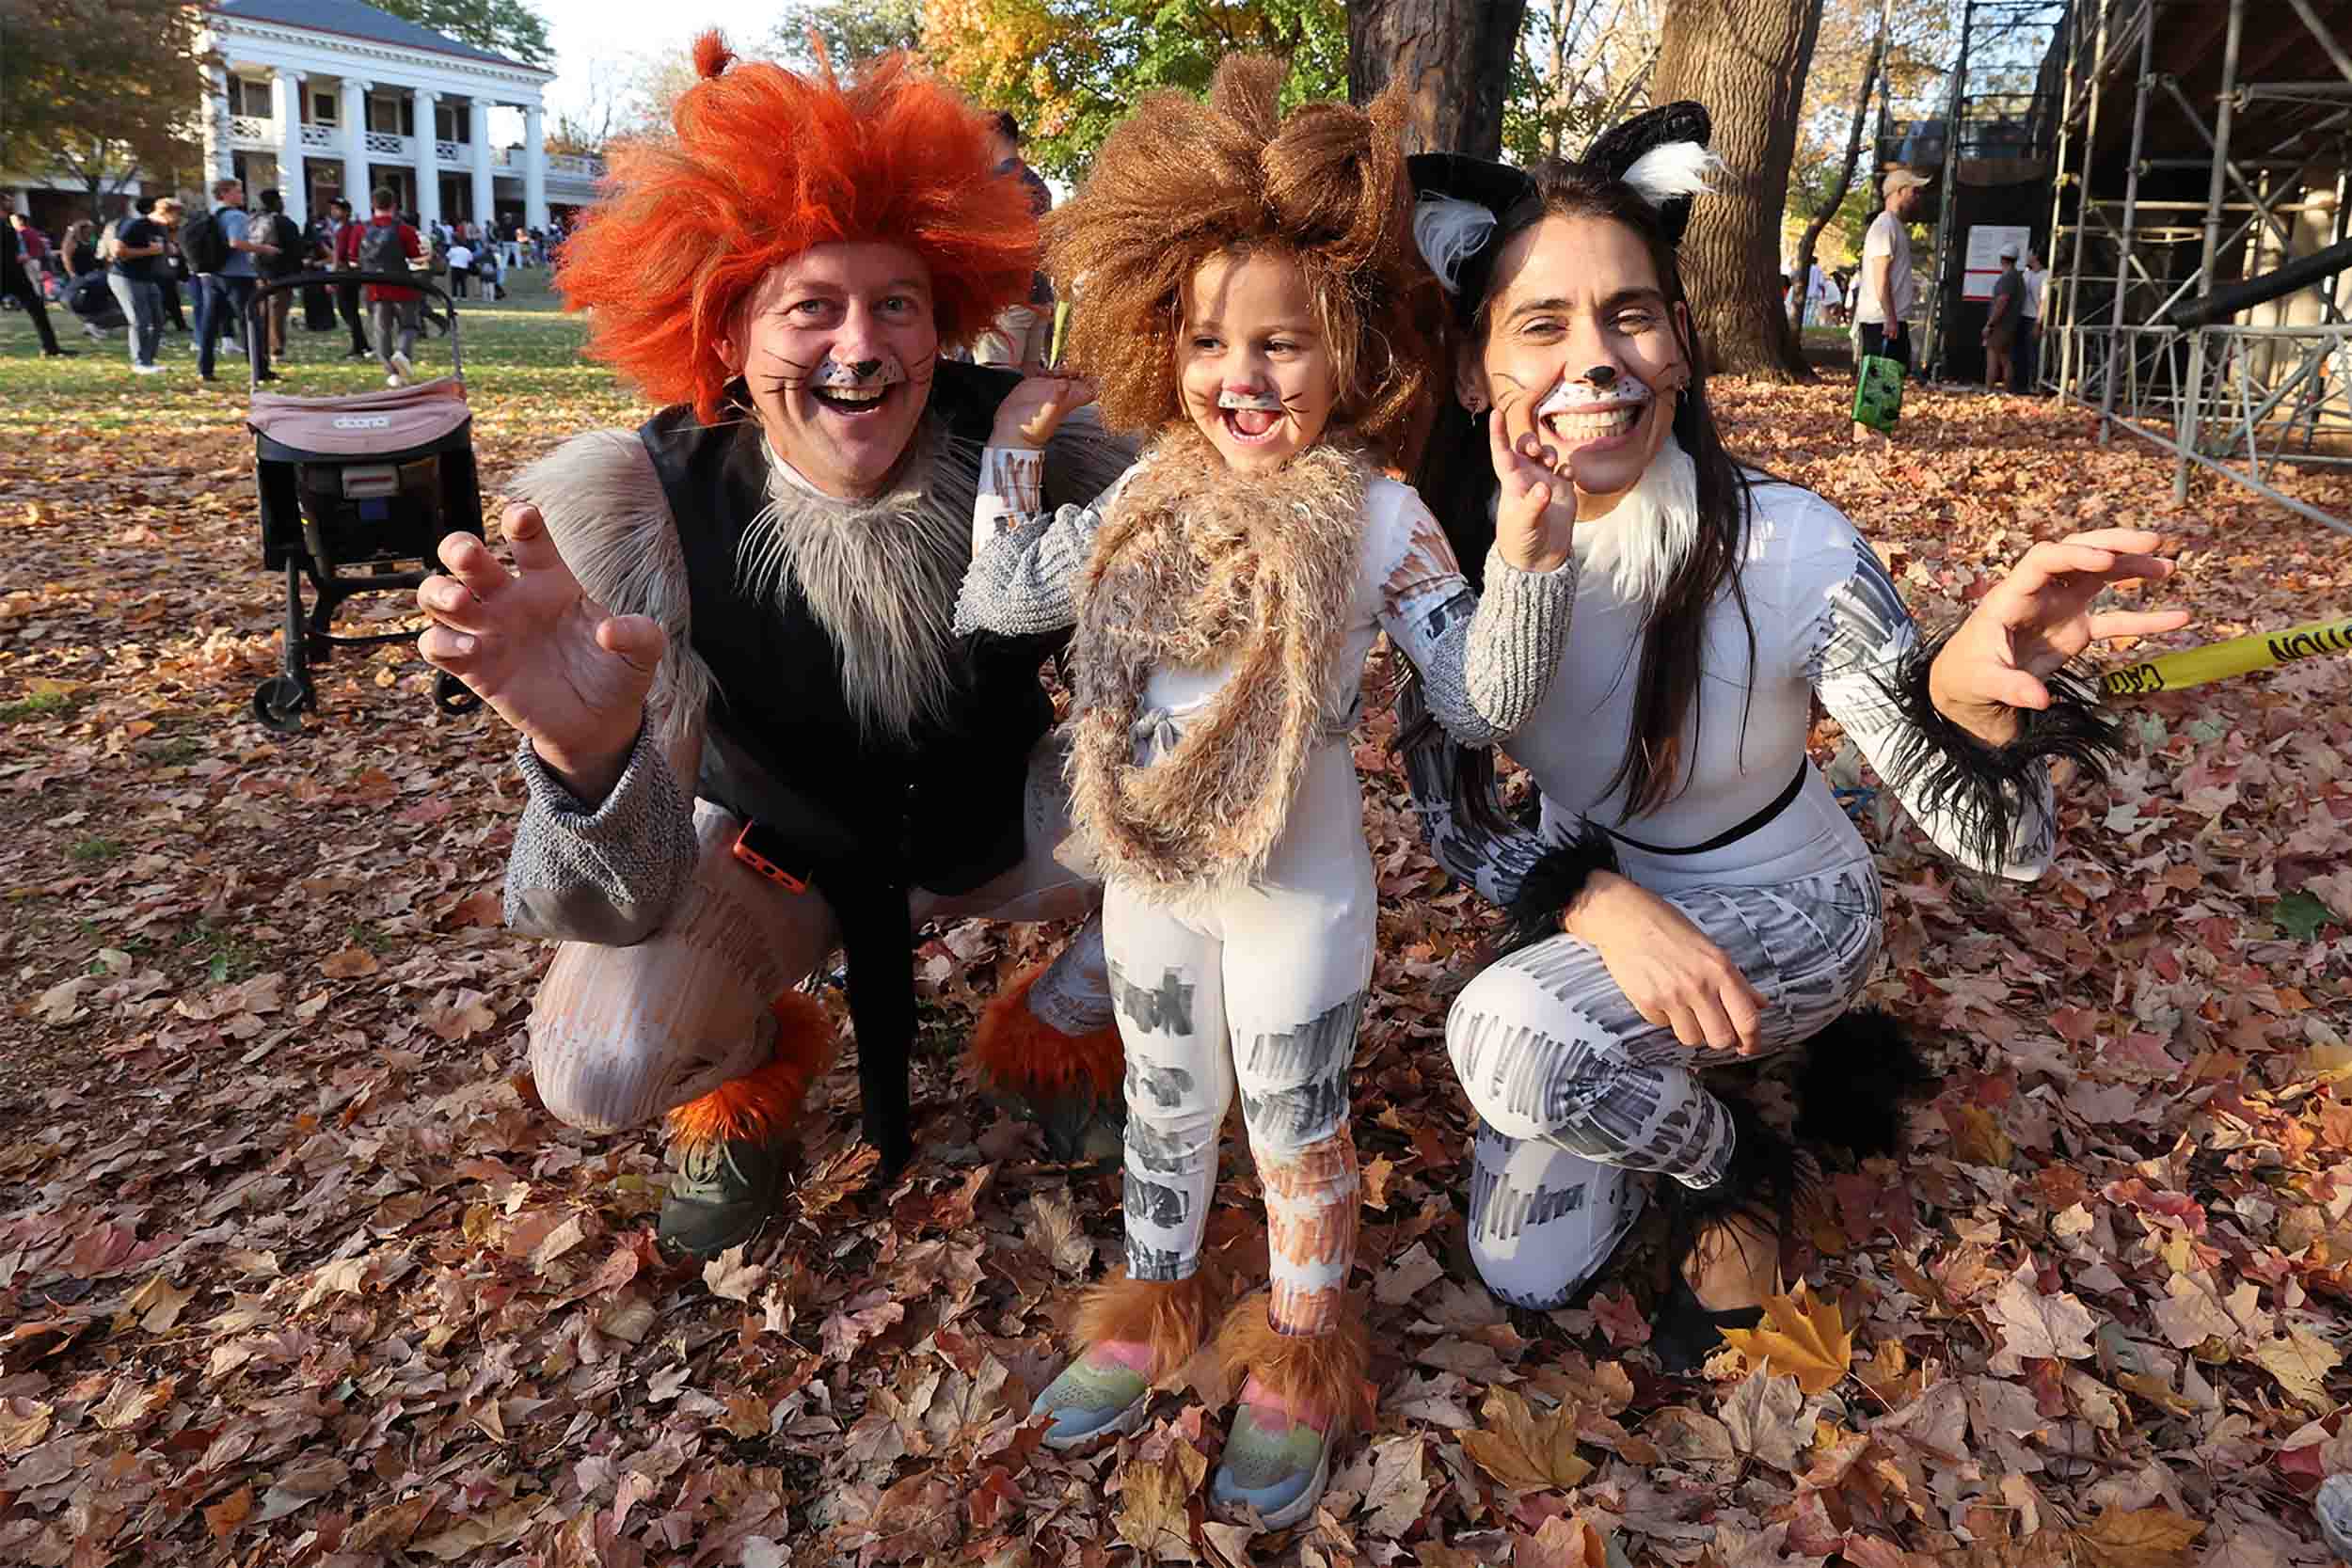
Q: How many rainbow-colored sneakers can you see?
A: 2